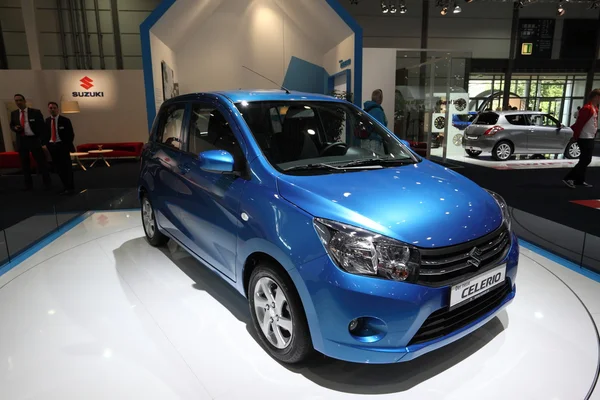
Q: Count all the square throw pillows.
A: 0